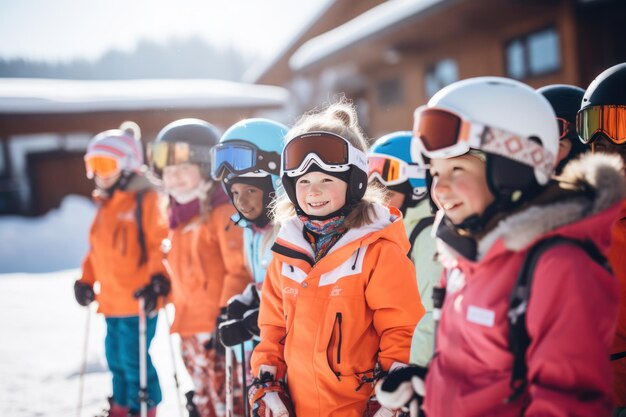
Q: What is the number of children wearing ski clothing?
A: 8